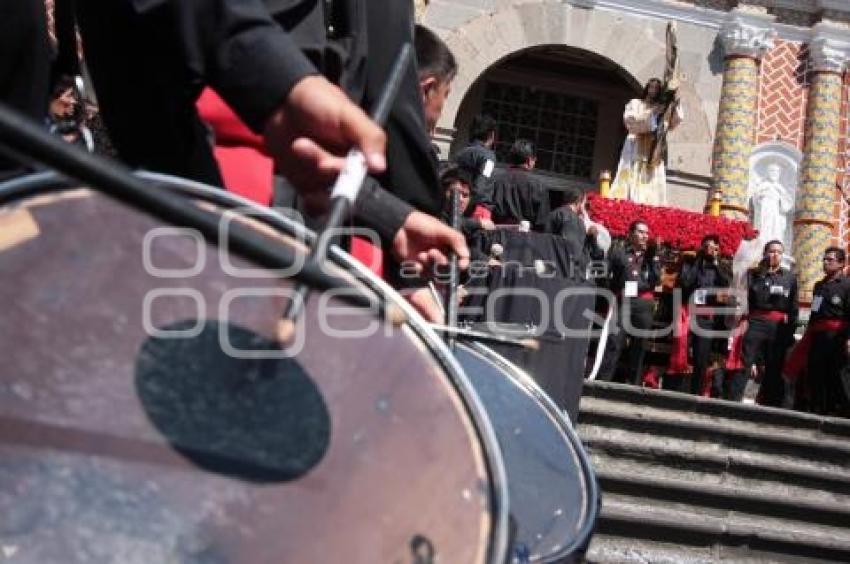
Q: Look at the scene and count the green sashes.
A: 0